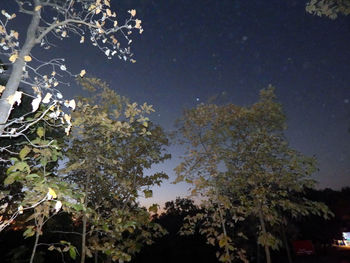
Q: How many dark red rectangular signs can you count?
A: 1